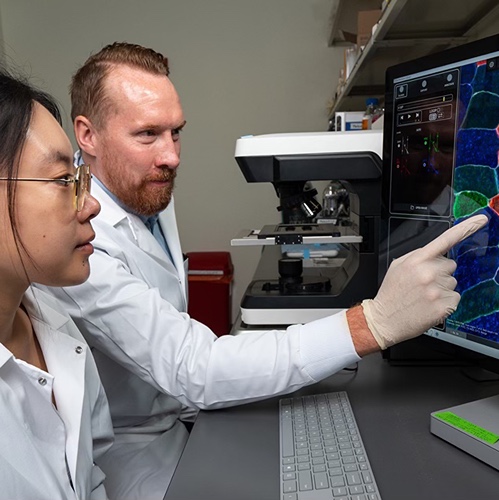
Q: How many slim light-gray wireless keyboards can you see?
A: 1